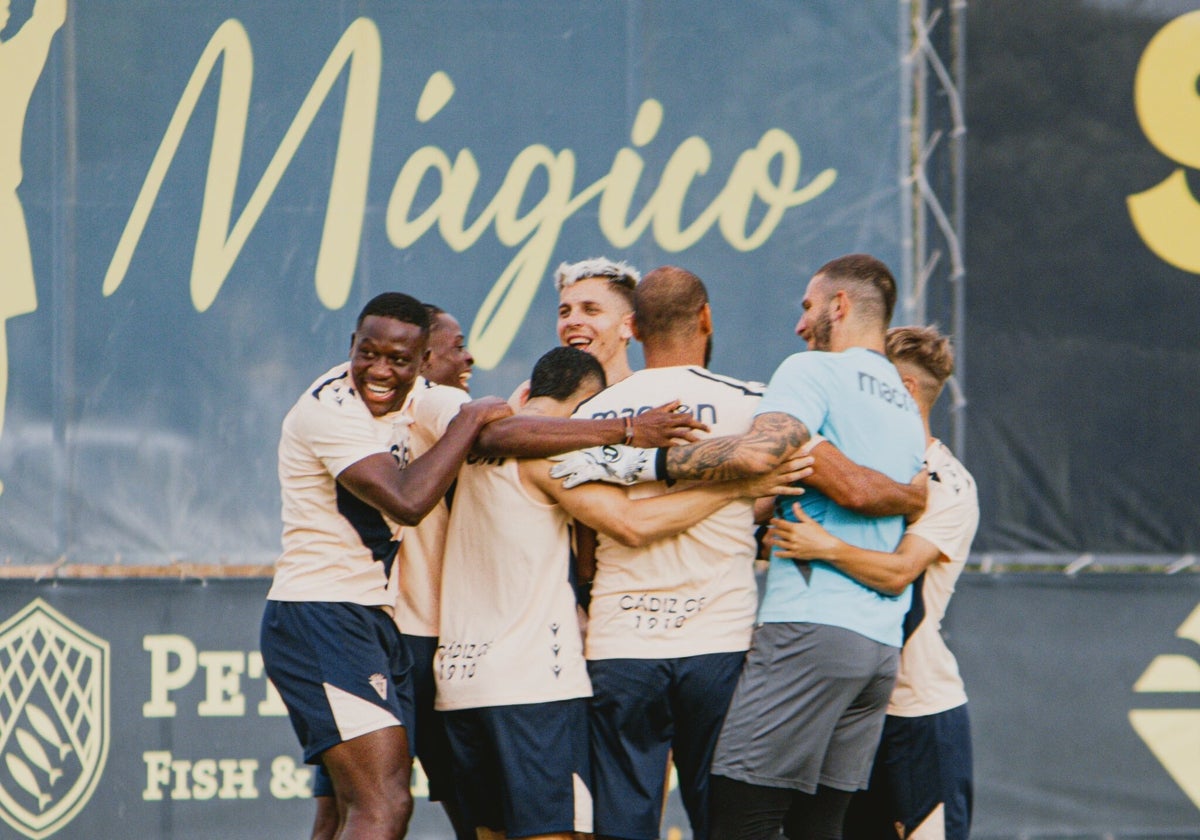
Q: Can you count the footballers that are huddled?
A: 7